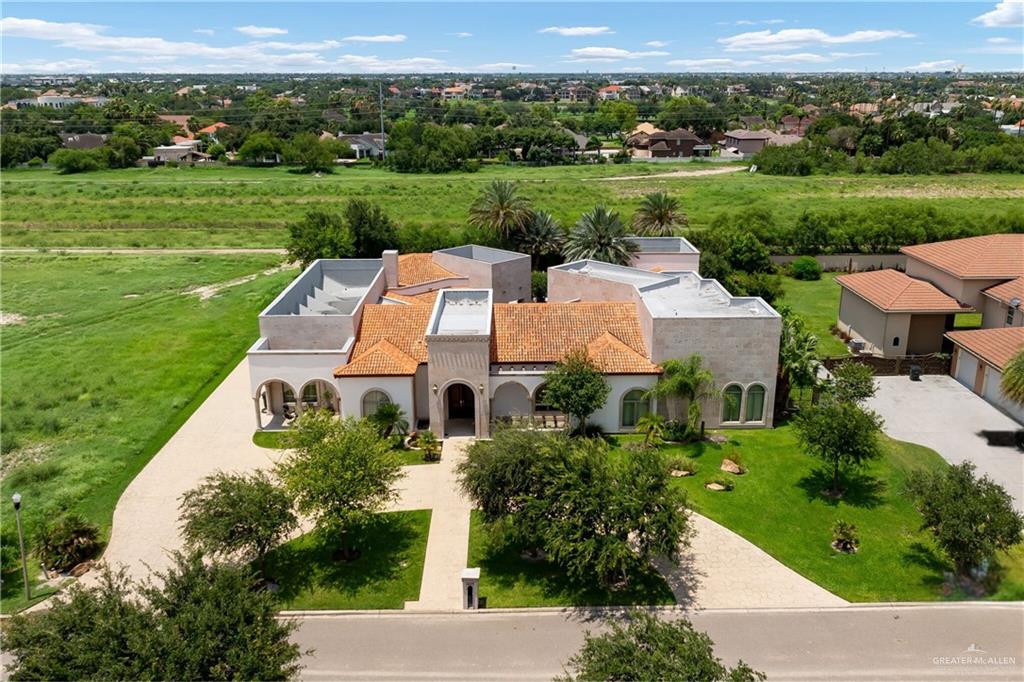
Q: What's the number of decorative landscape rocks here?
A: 3